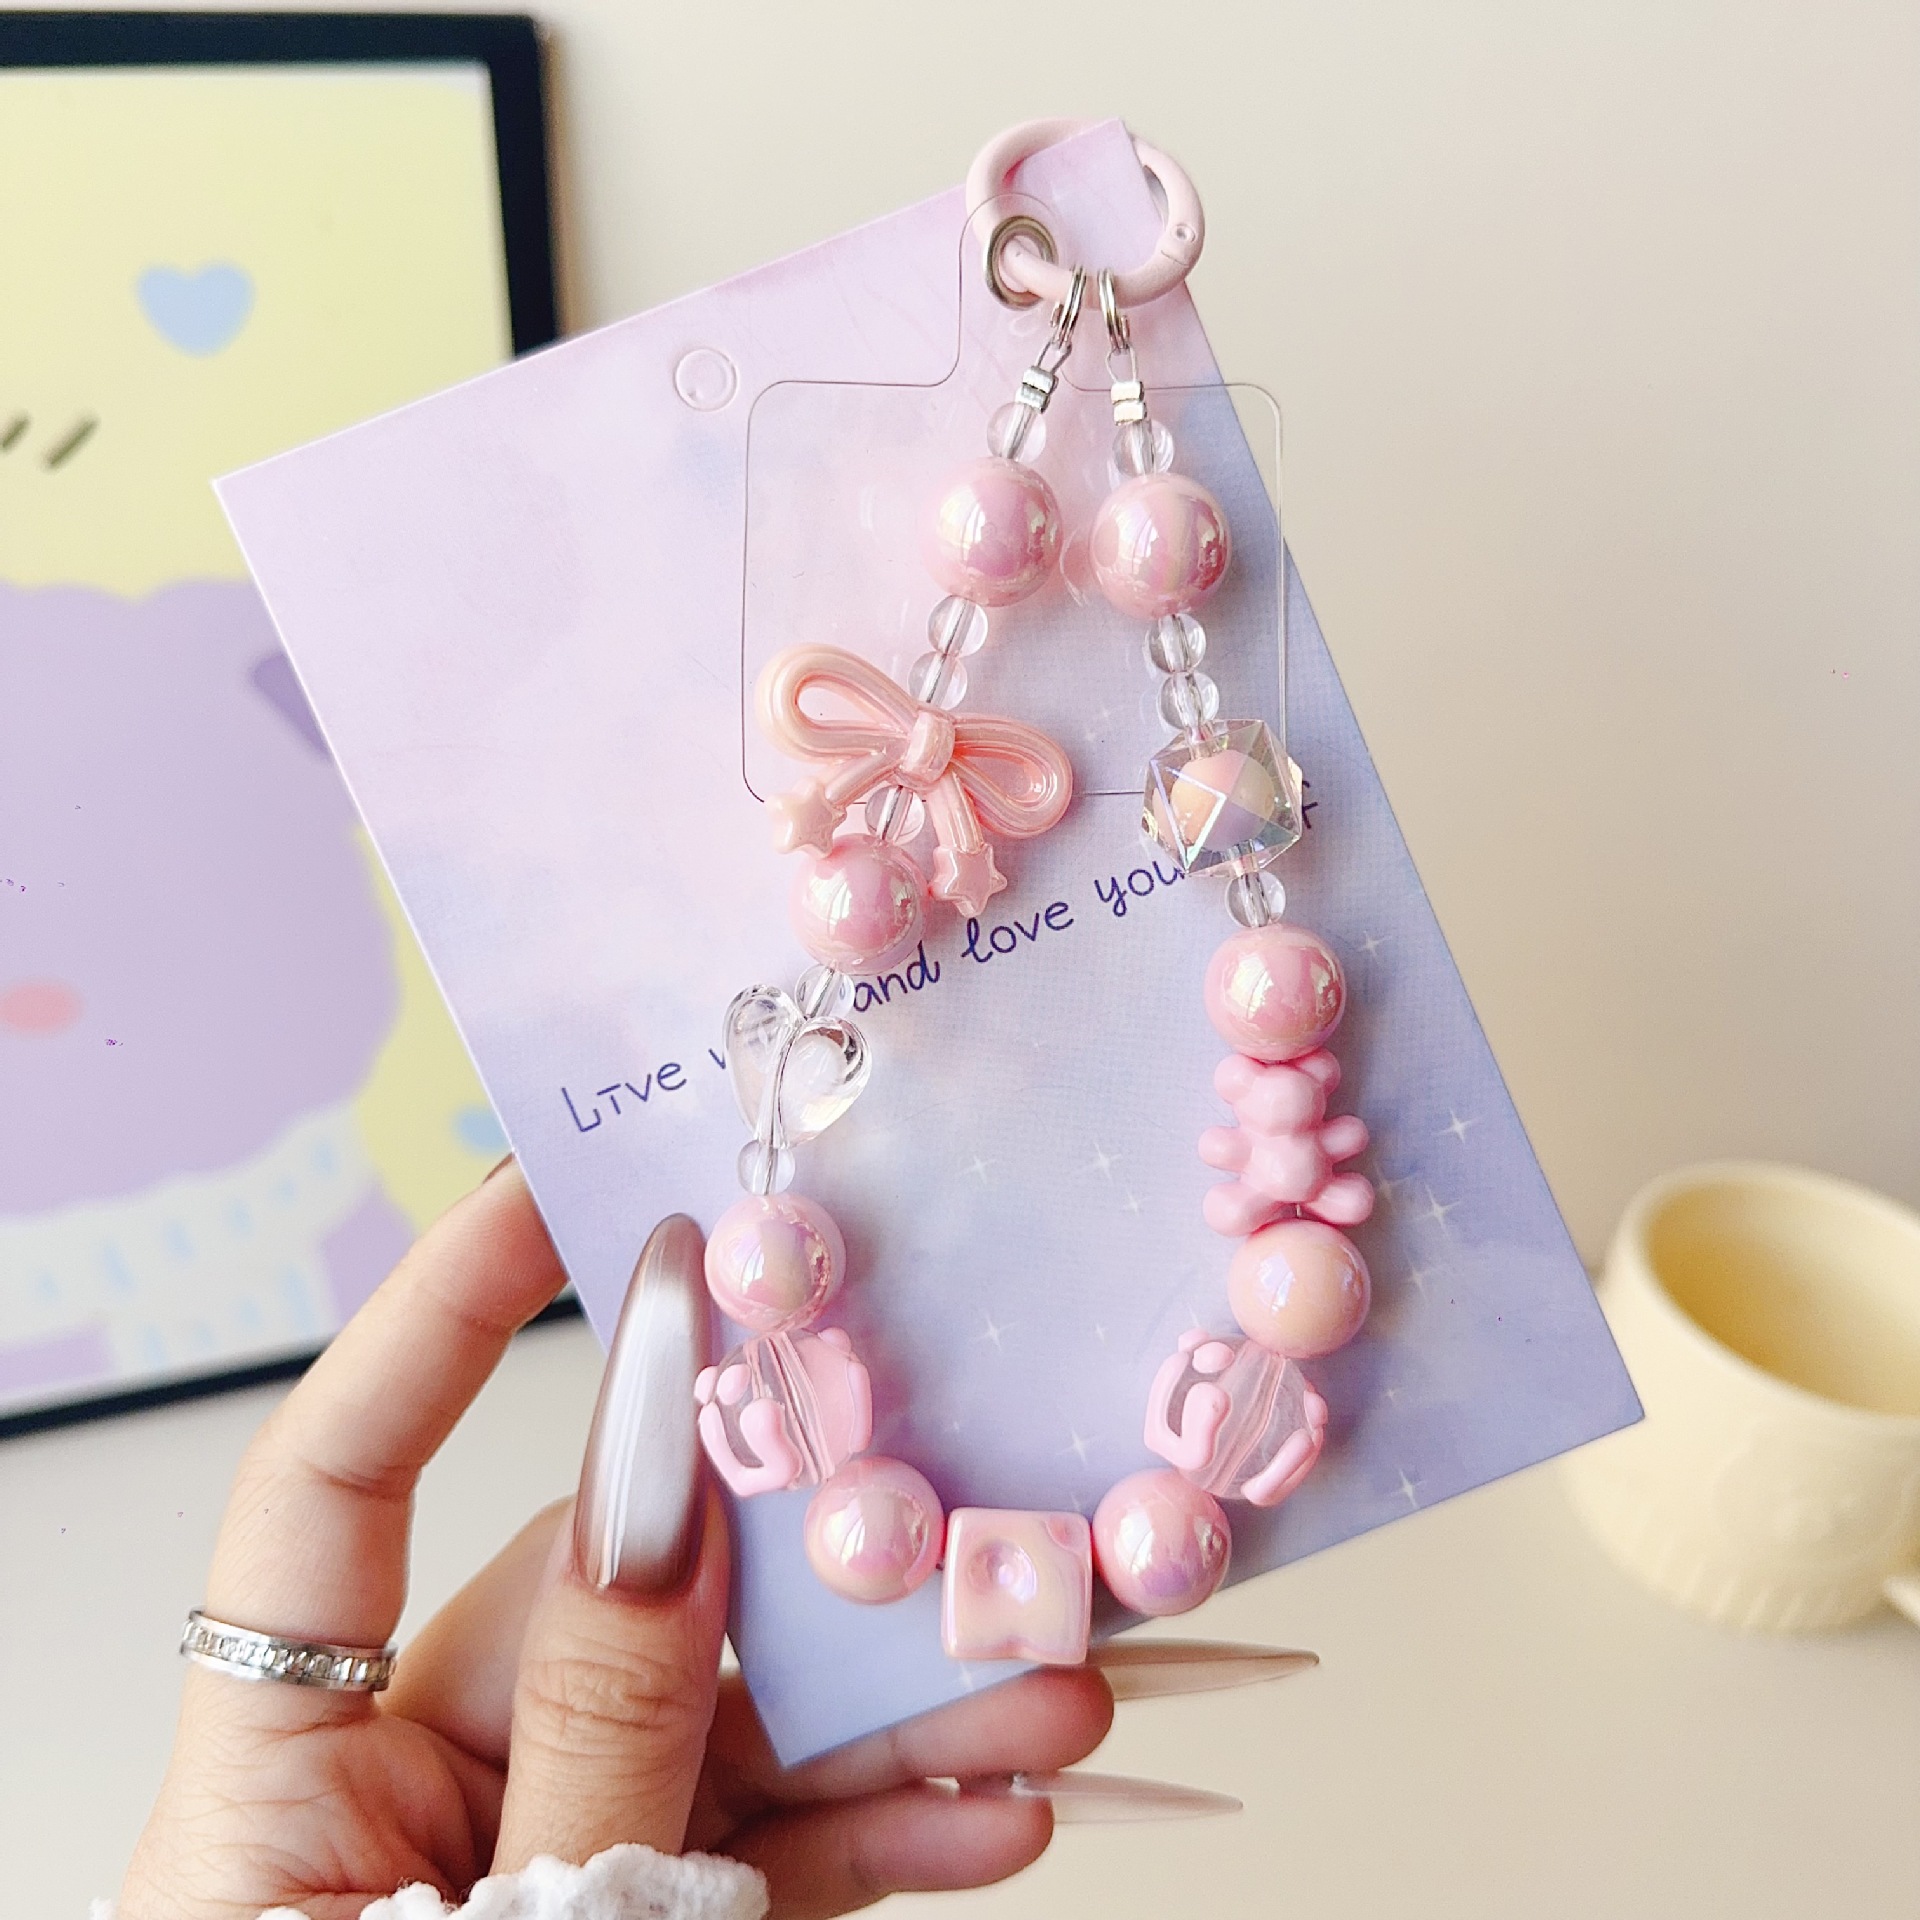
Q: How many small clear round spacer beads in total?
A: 10